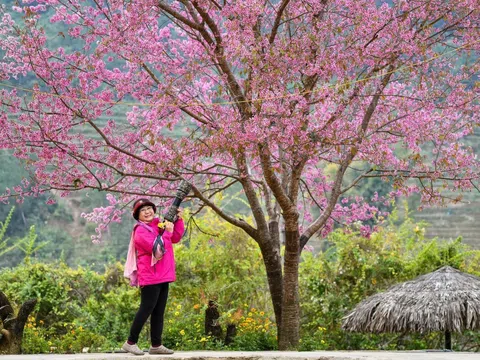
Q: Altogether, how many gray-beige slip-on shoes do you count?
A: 2